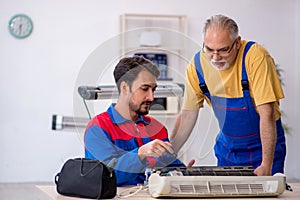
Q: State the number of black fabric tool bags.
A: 1